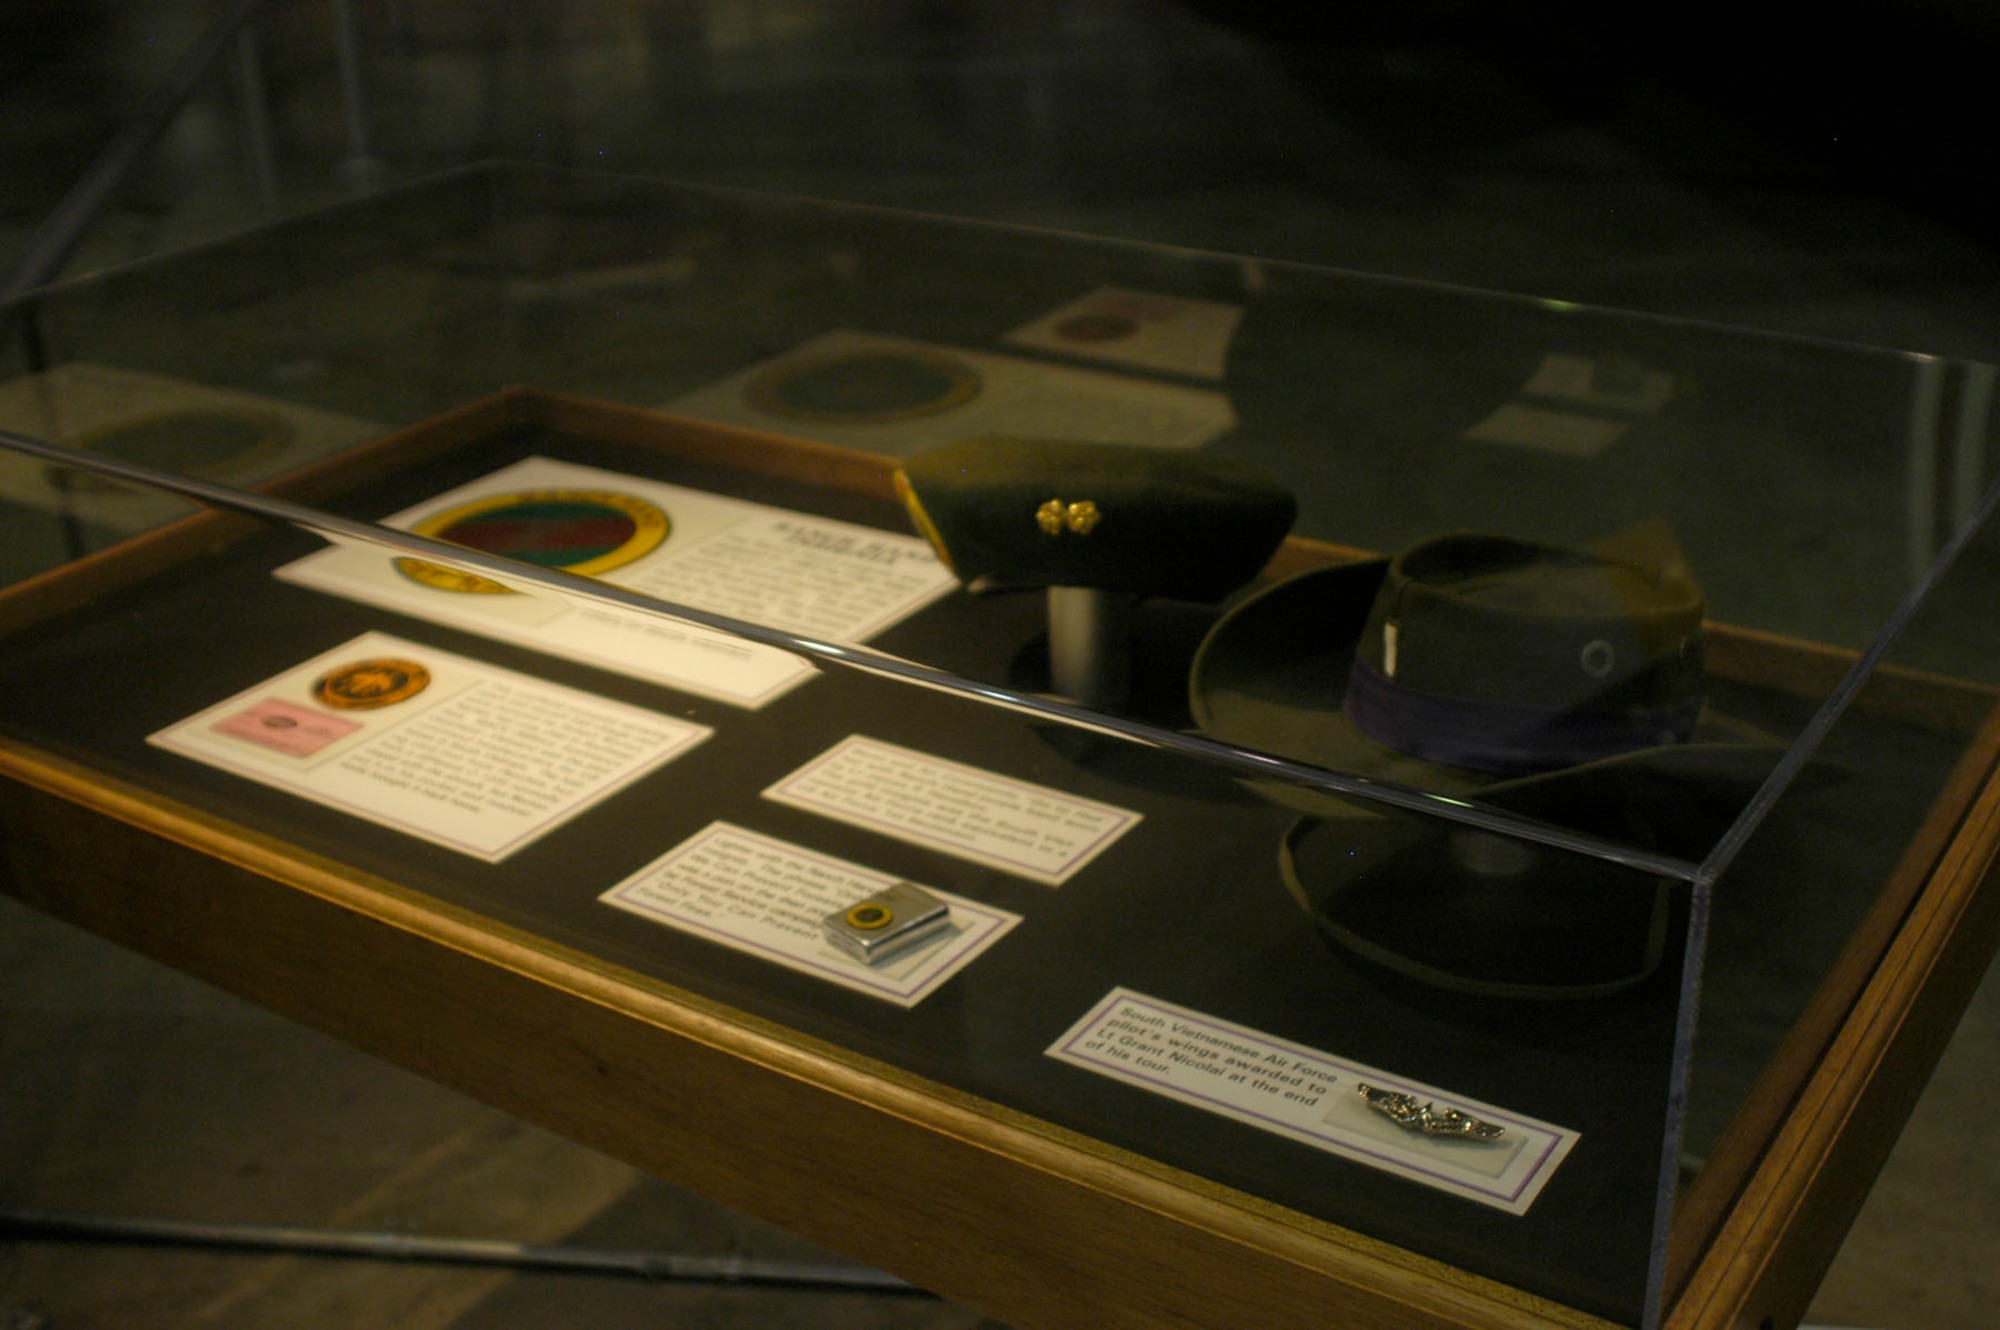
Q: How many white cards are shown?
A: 5